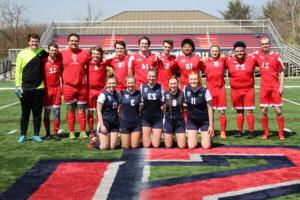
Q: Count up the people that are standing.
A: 11